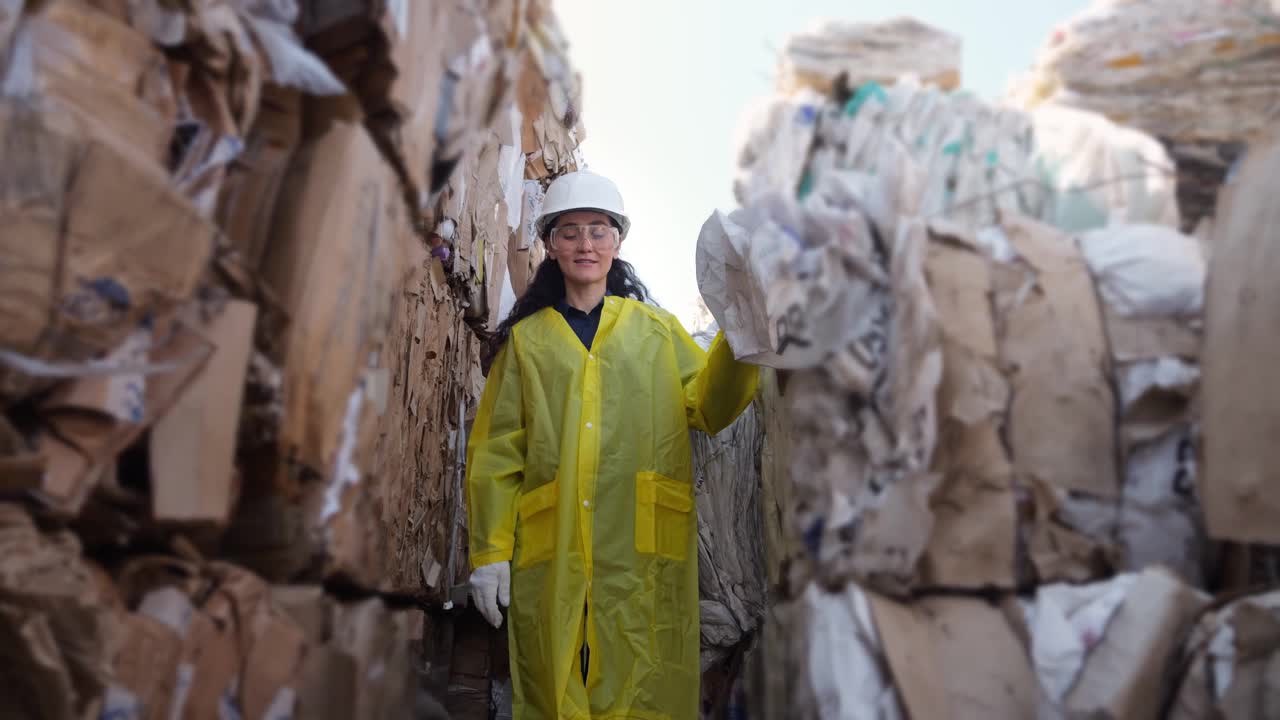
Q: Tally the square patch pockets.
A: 2